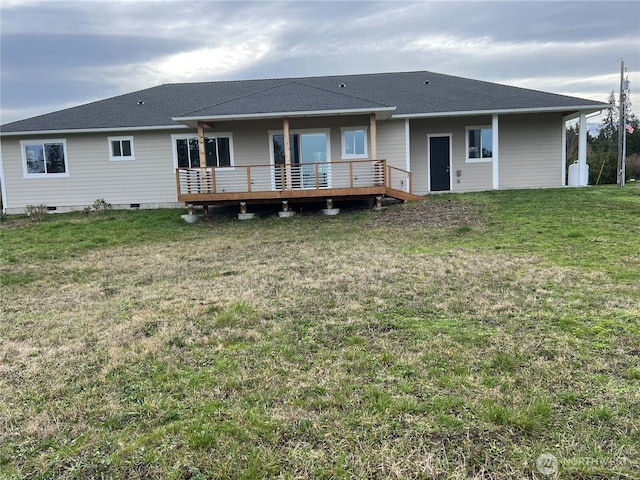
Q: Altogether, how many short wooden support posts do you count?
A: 5